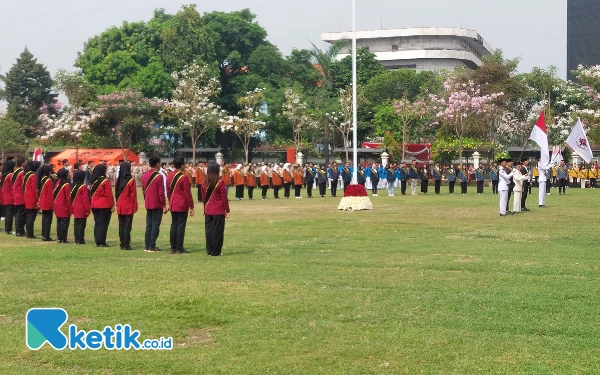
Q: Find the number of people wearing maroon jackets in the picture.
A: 12